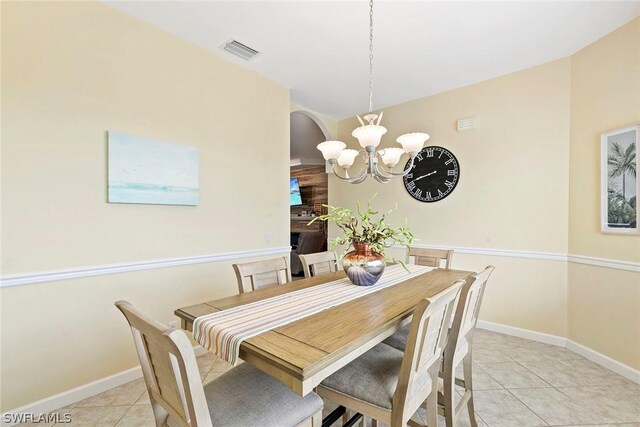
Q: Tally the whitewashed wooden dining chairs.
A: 6